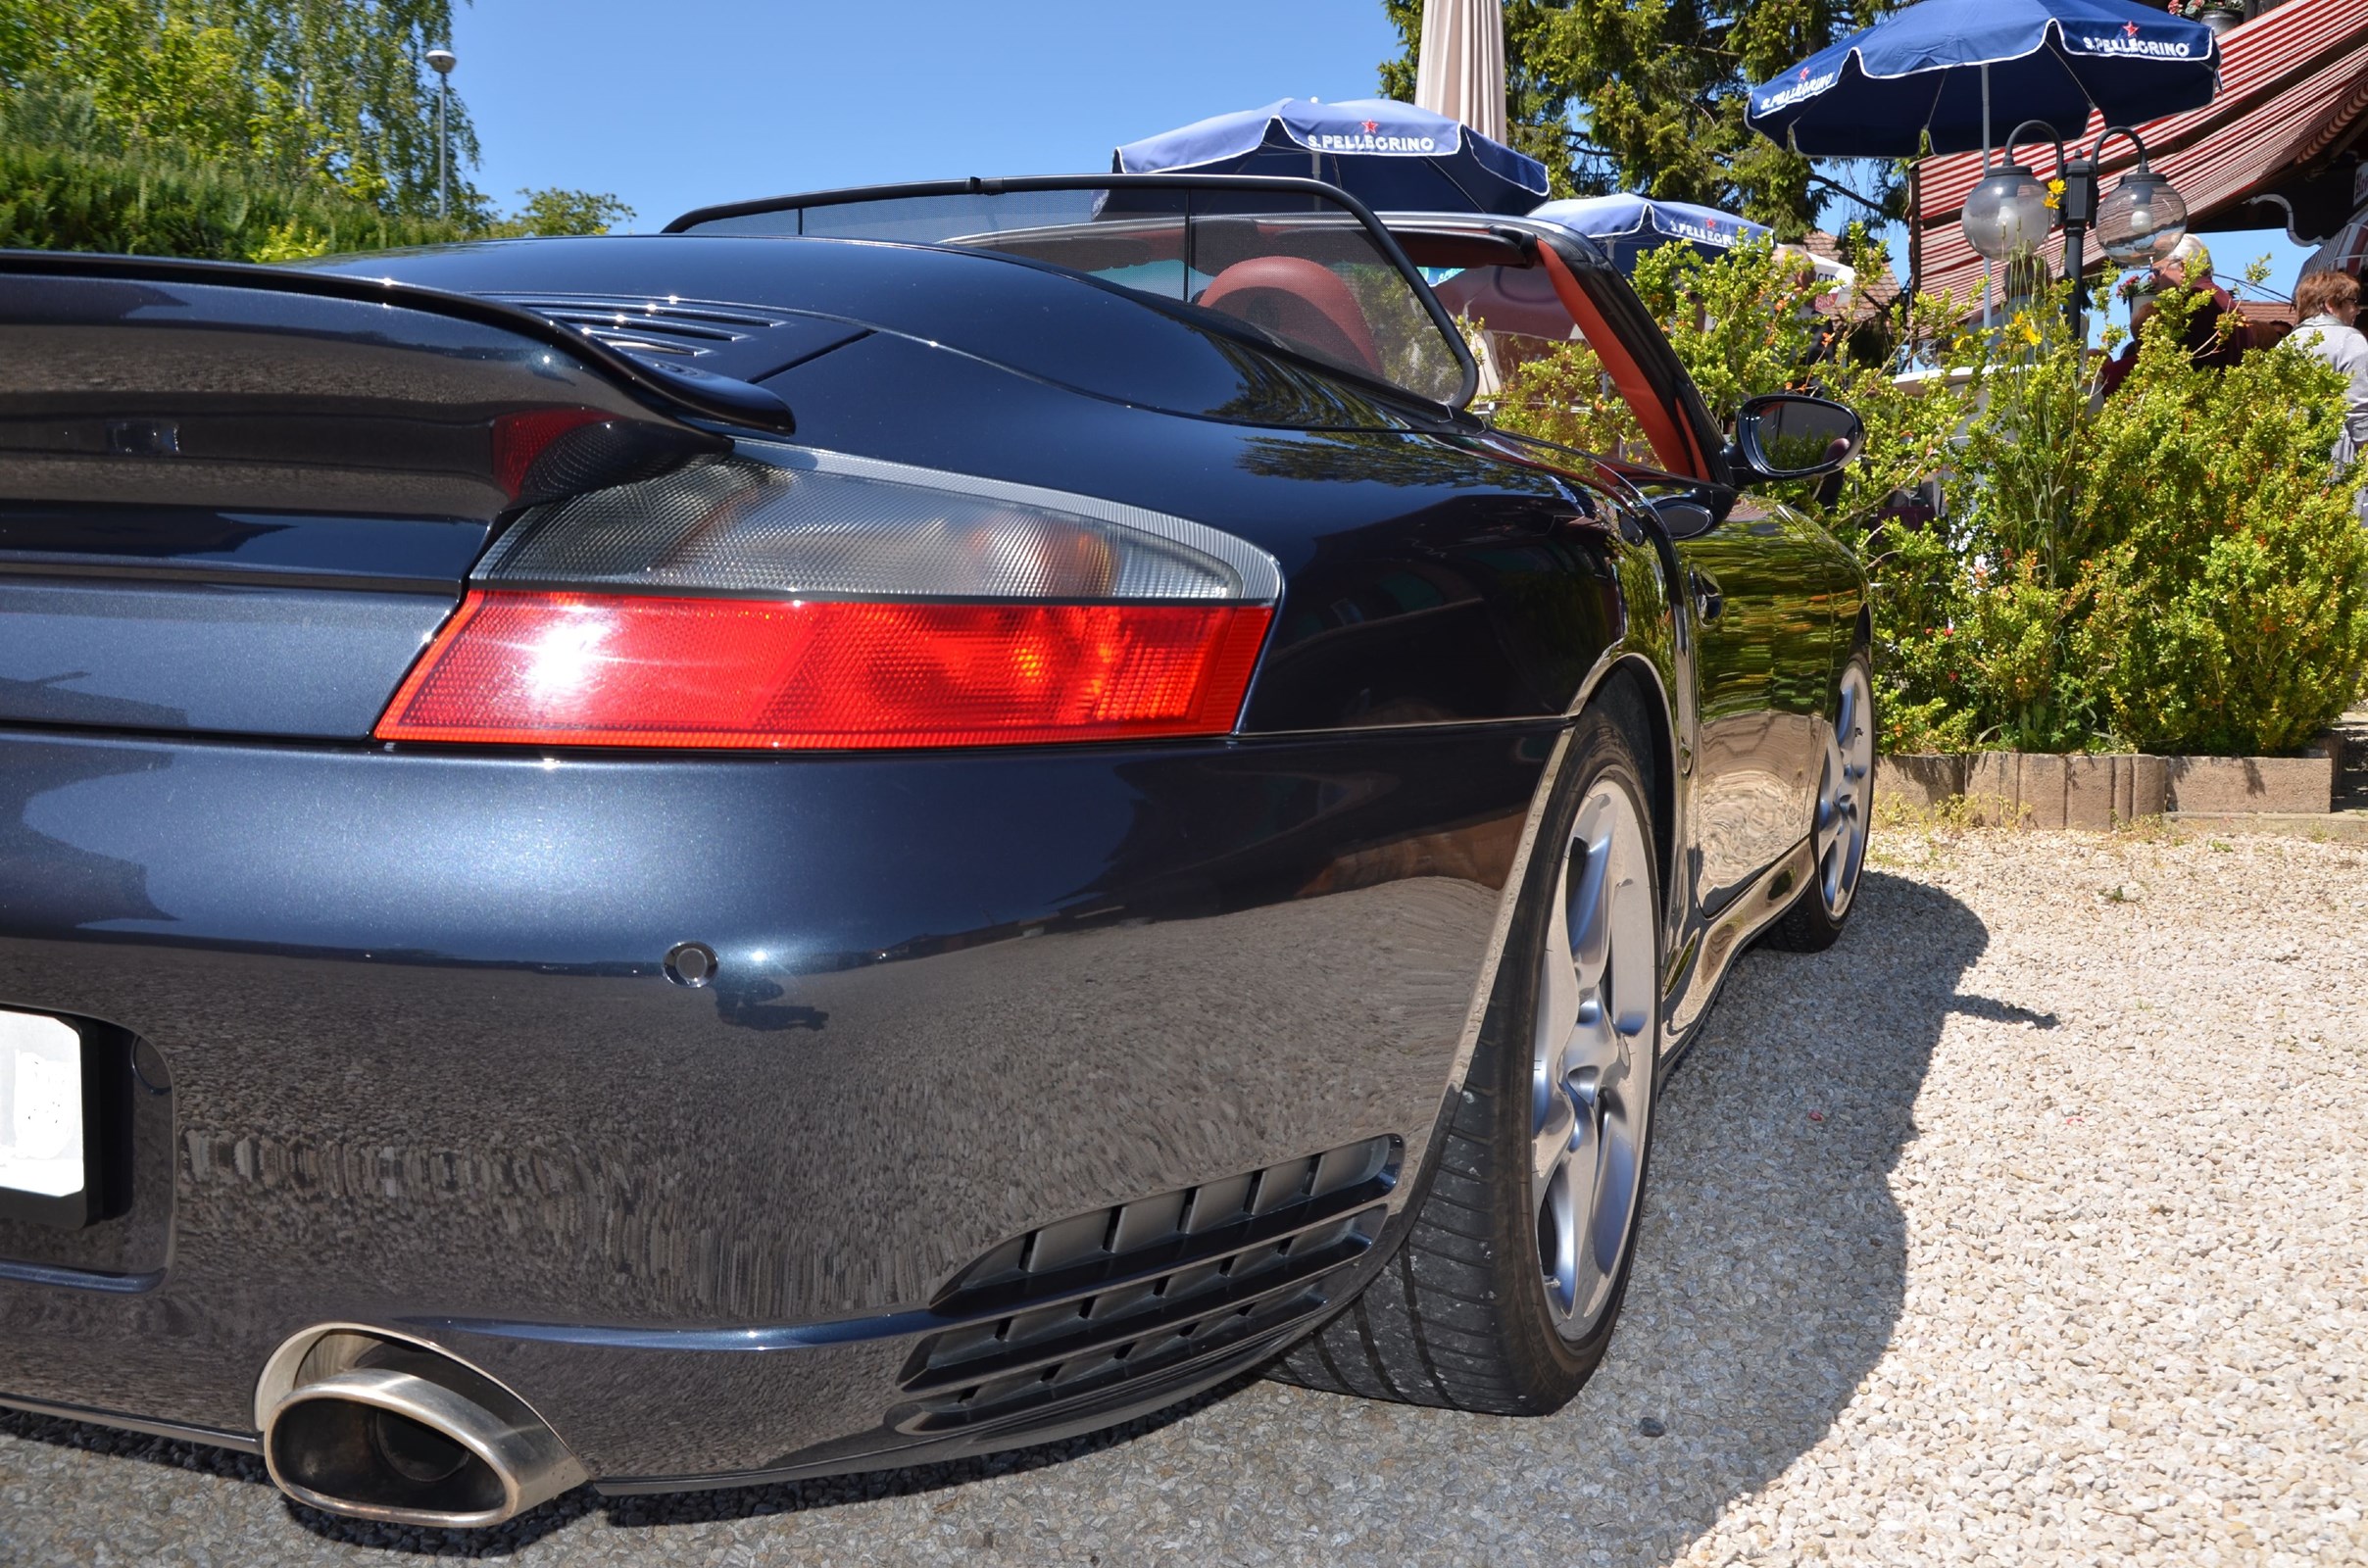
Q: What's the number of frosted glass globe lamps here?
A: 2